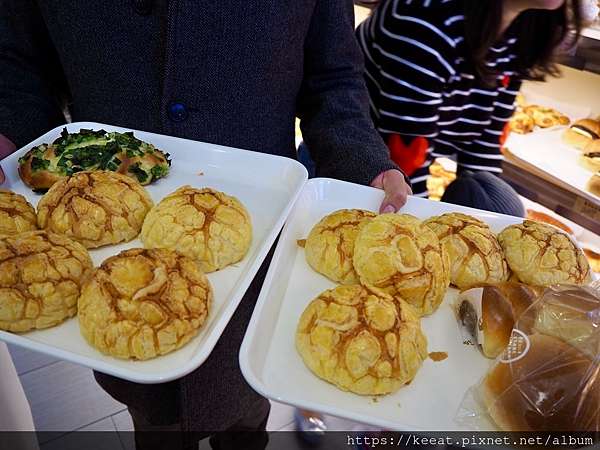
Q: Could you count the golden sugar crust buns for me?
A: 10